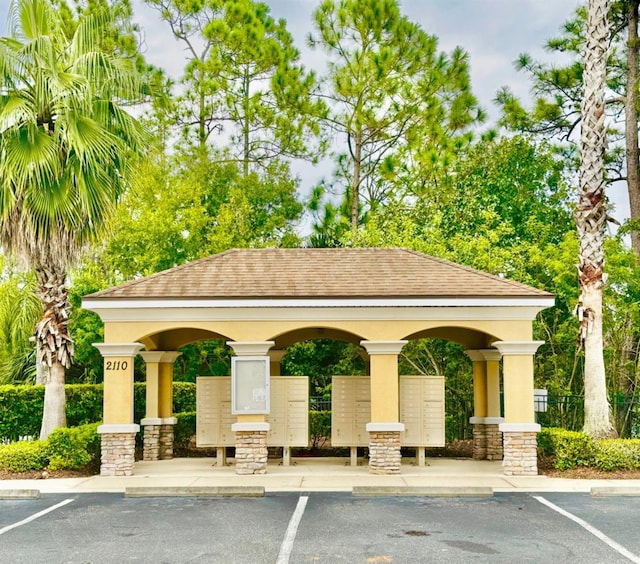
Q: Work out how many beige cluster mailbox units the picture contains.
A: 4